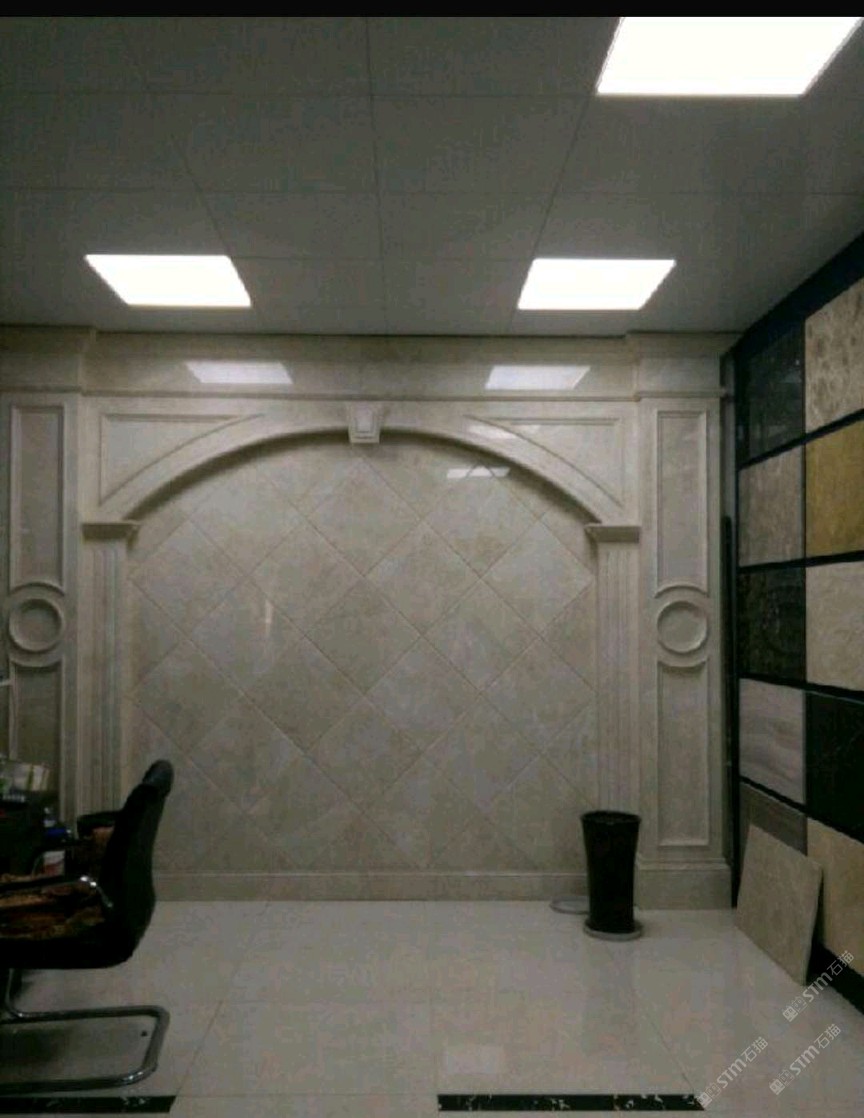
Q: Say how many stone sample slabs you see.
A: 11